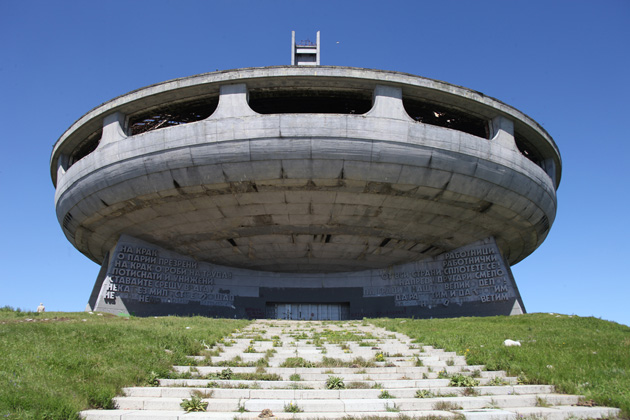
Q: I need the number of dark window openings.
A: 5